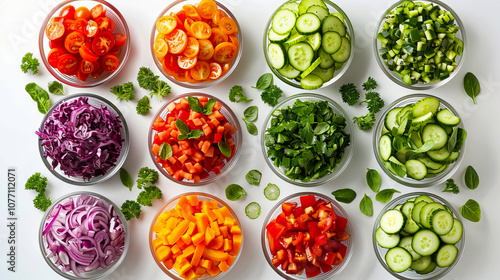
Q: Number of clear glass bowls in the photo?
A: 12